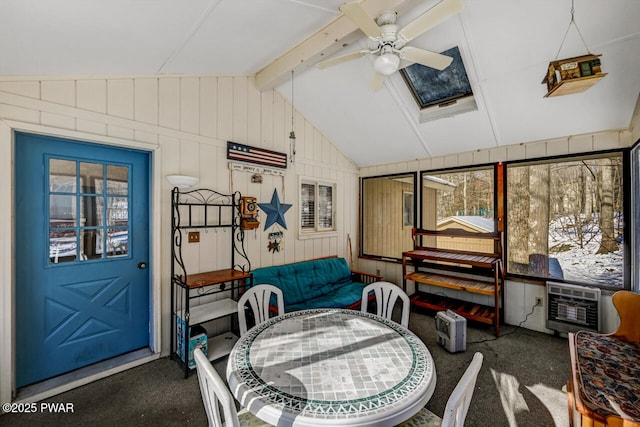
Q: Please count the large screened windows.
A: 3